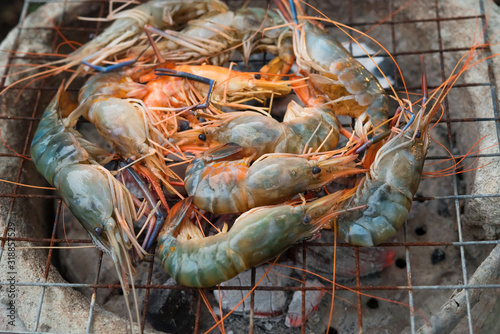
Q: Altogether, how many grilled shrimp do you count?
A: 10